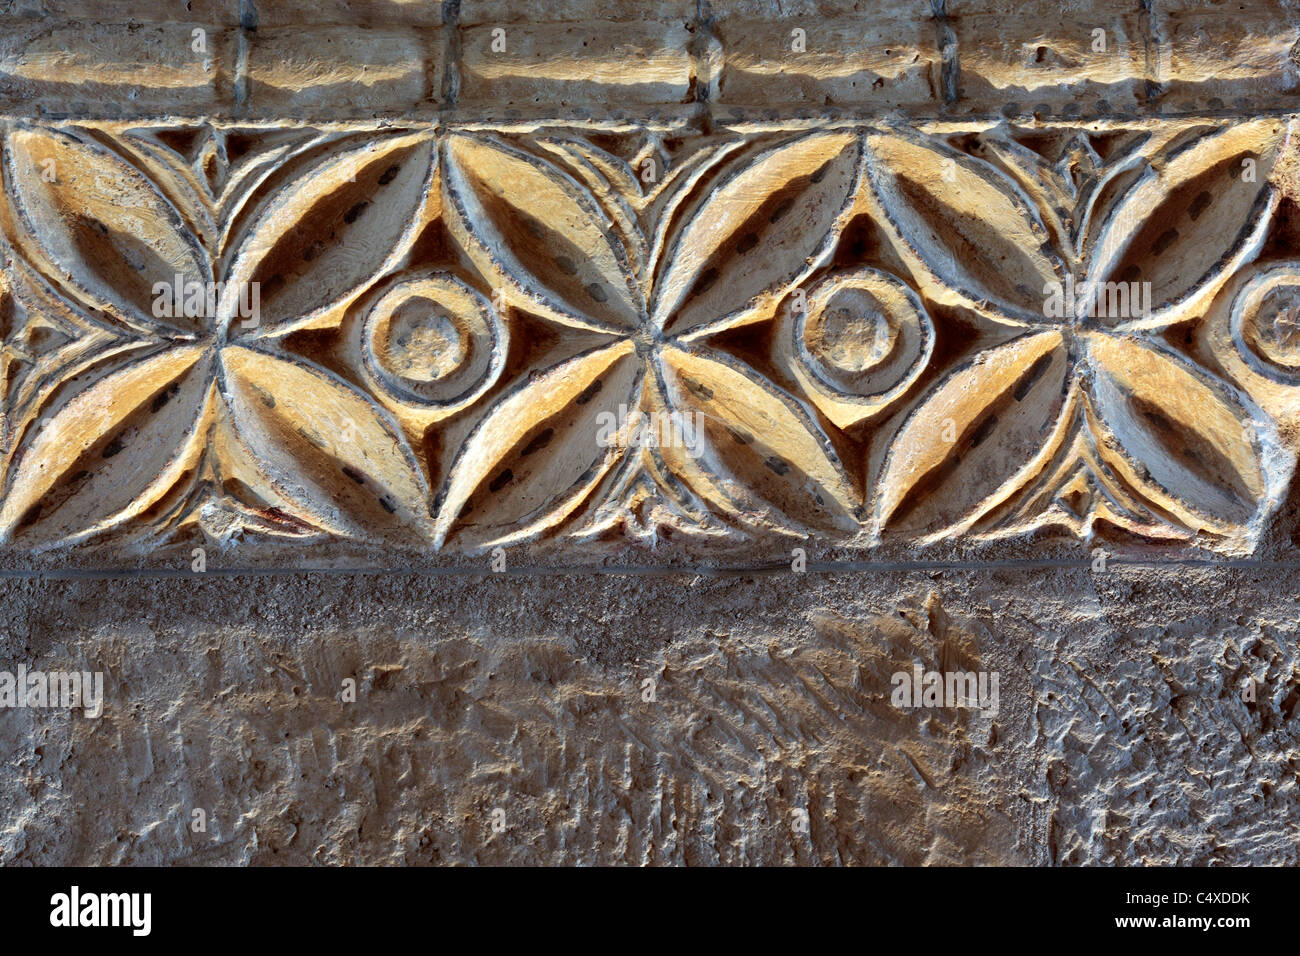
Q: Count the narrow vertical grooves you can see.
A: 5